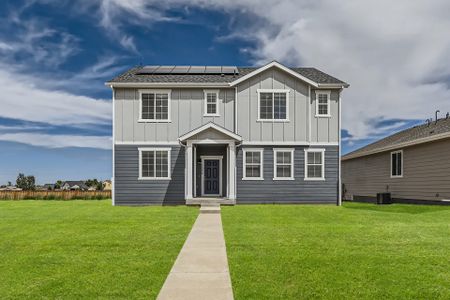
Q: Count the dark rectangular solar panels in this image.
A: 6